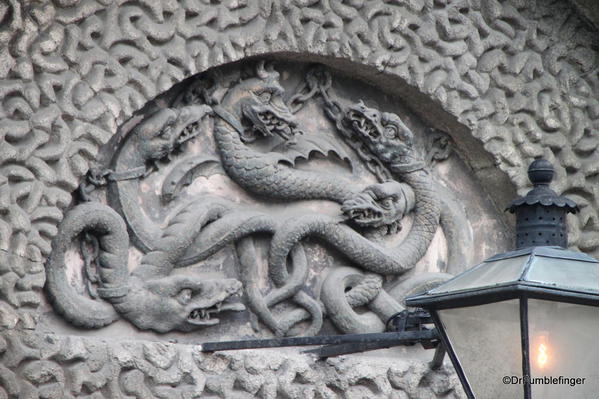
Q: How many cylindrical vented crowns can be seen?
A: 1